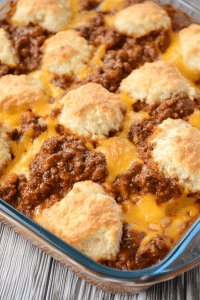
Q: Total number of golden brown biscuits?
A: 11